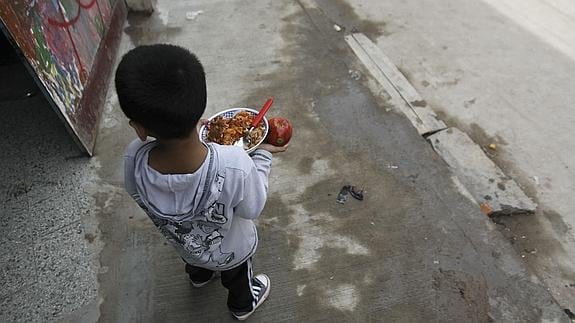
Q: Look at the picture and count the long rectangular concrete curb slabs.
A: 2